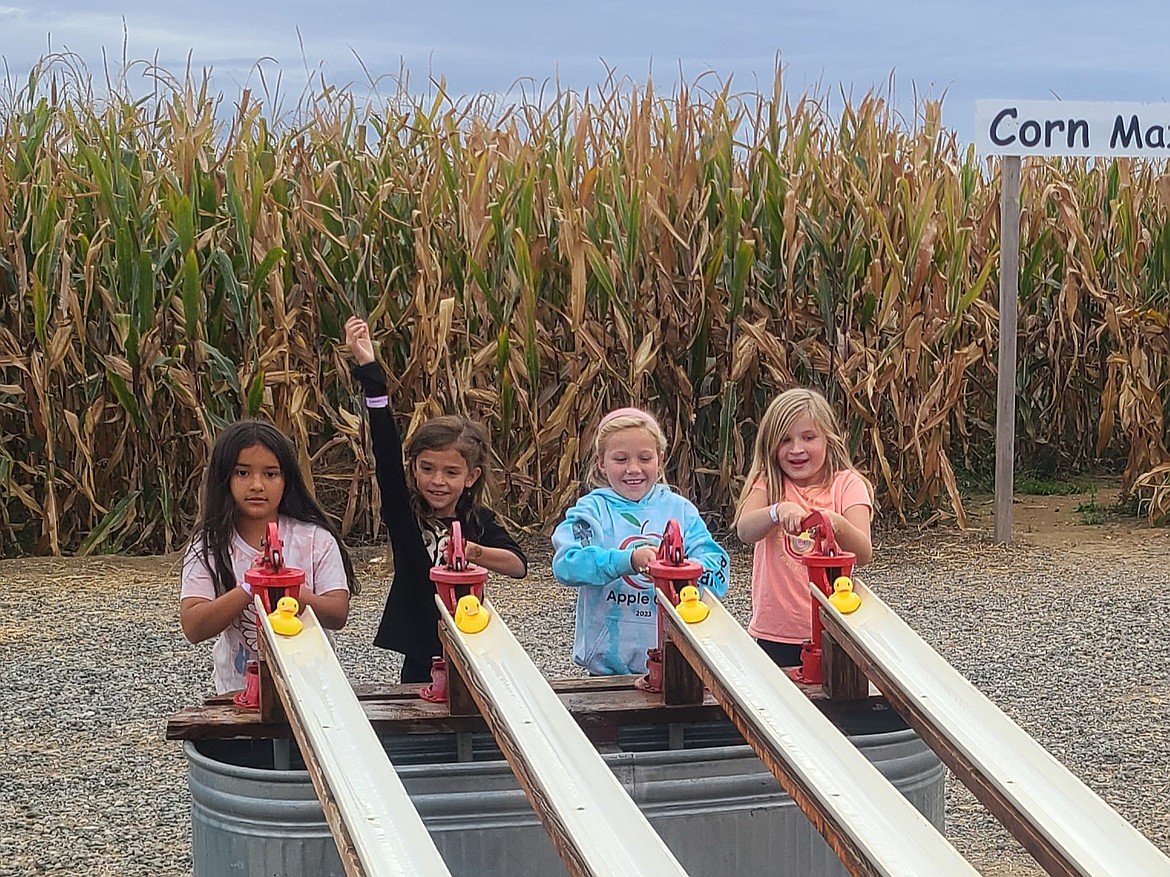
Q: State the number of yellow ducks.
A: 4